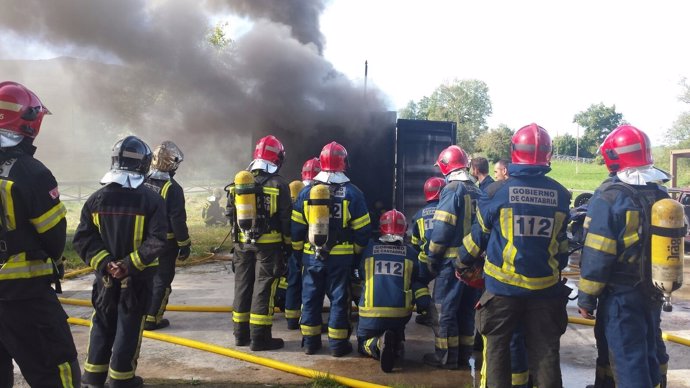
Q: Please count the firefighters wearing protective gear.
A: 11